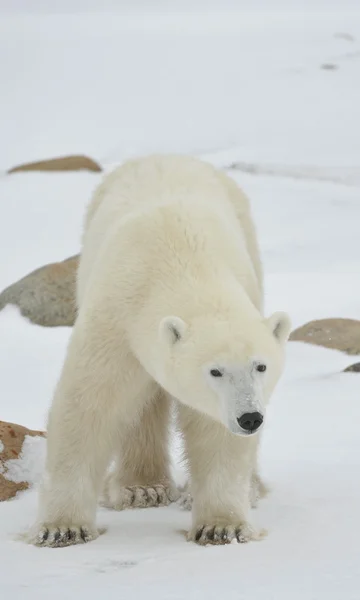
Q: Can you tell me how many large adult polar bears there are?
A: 1